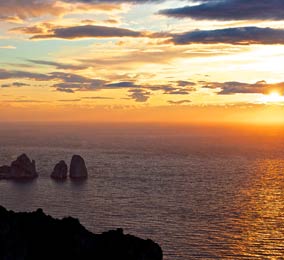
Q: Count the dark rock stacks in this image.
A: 3